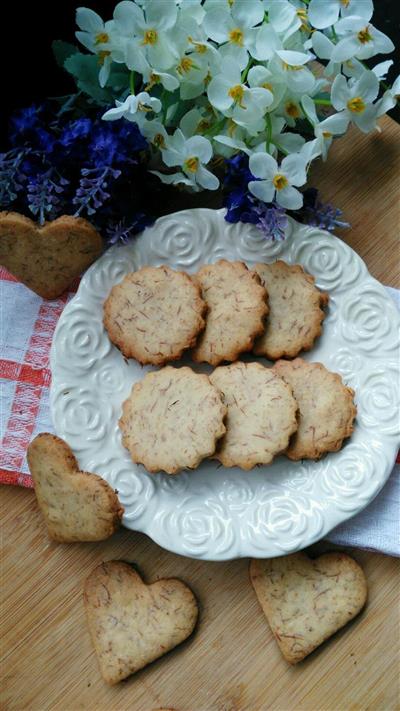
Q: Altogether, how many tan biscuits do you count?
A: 10